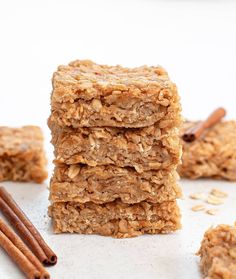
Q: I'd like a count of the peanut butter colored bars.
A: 7